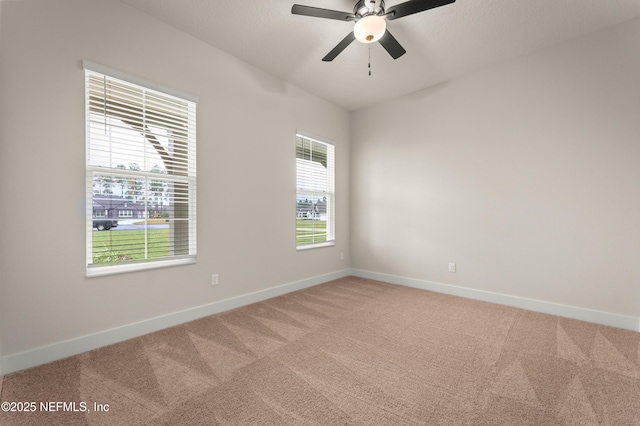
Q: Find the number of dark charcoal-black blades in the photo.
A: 4